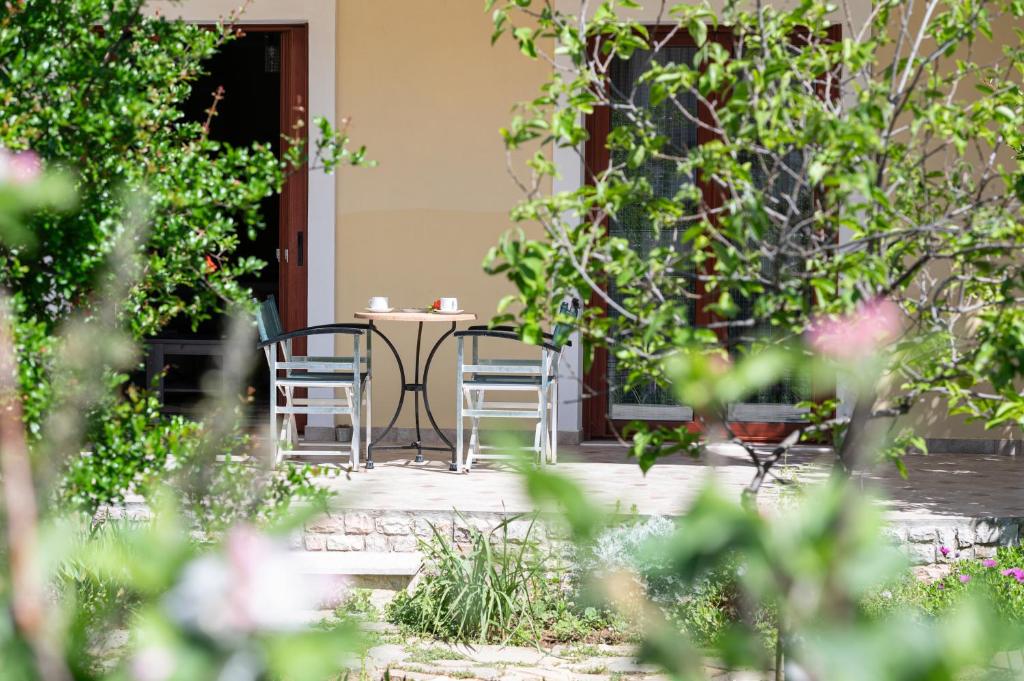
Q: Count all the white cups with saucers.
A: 2